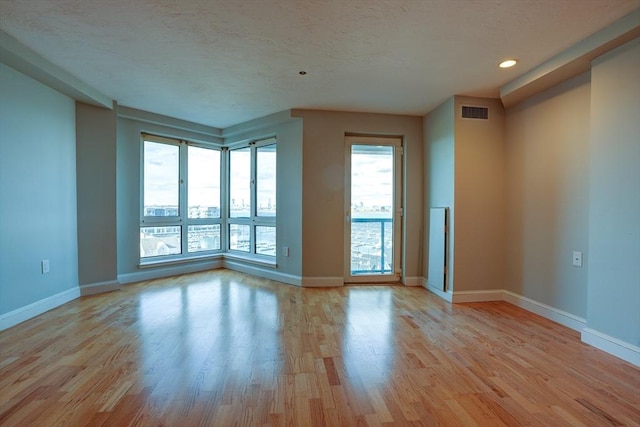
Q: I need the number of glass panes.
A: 9